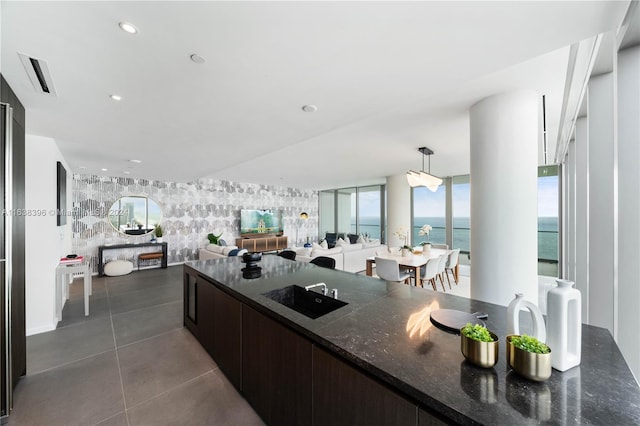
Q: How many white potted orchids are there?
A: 2